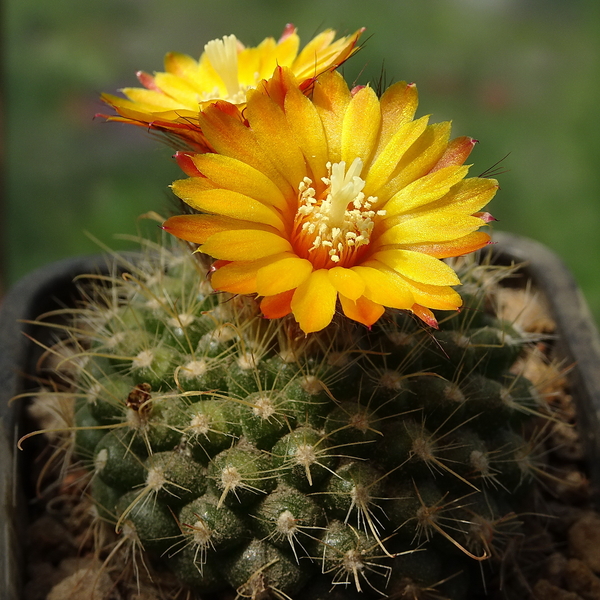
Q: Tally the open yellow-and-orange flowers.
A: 2